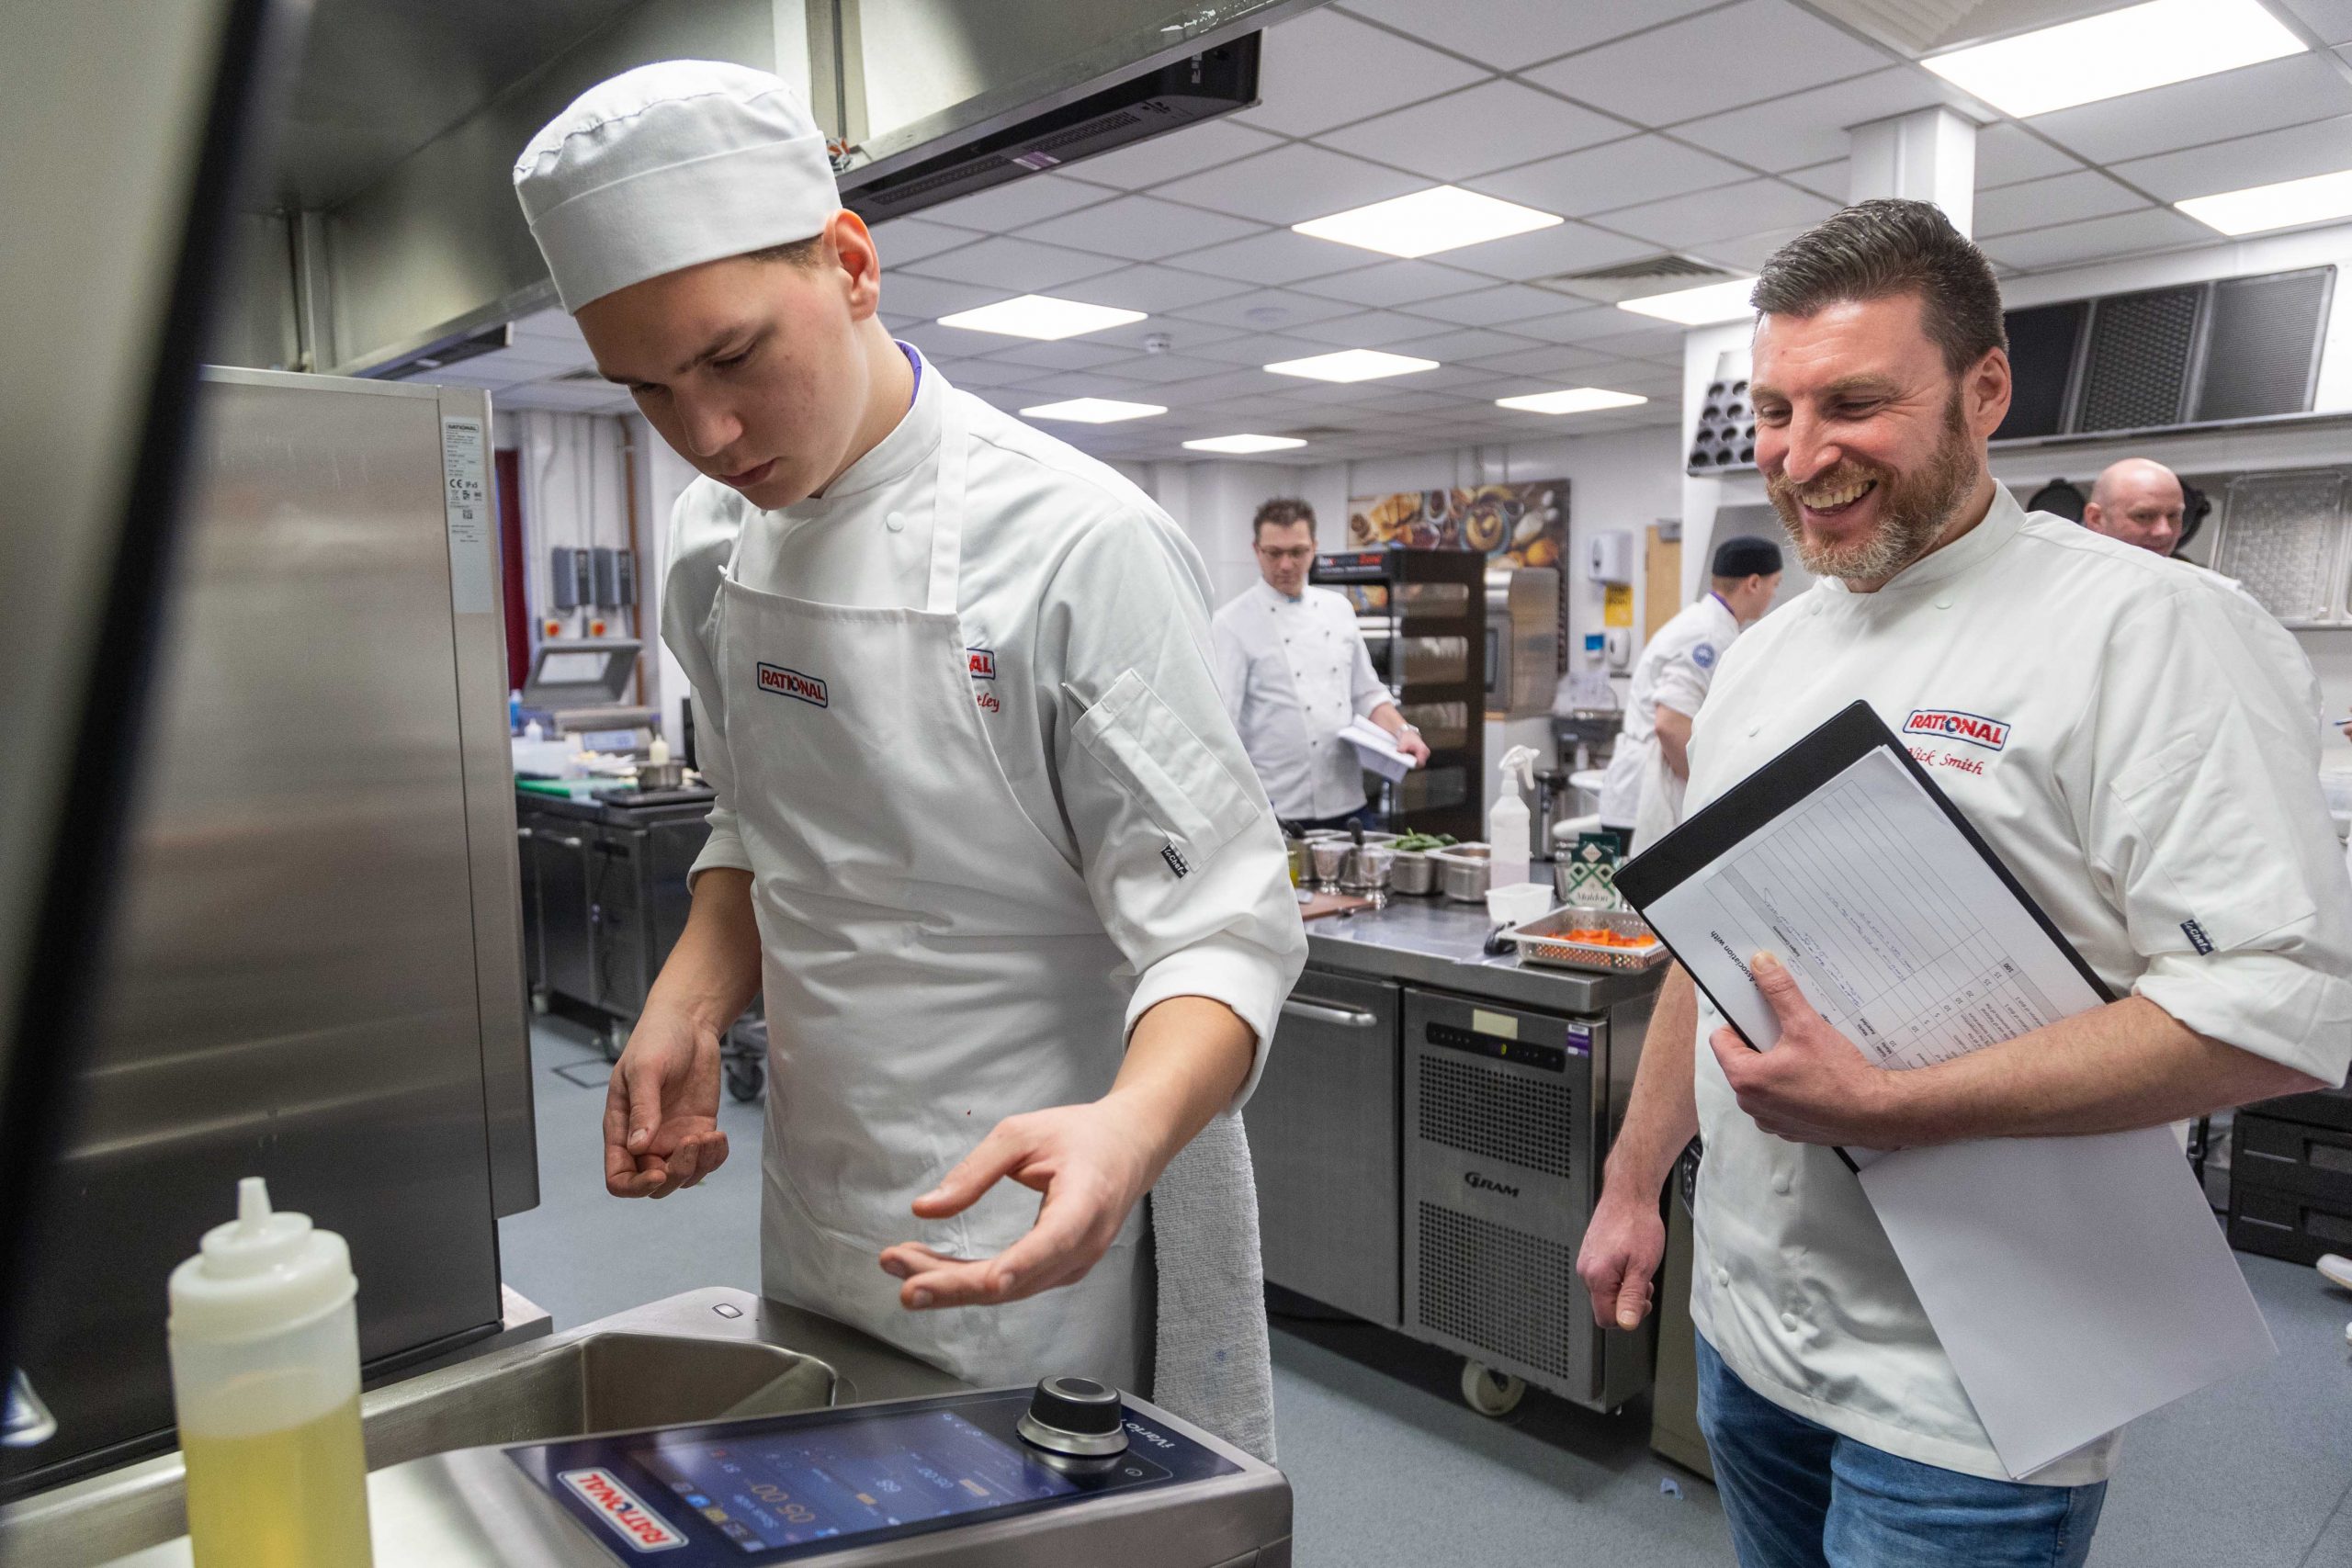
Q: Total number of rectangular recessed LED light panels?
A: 9